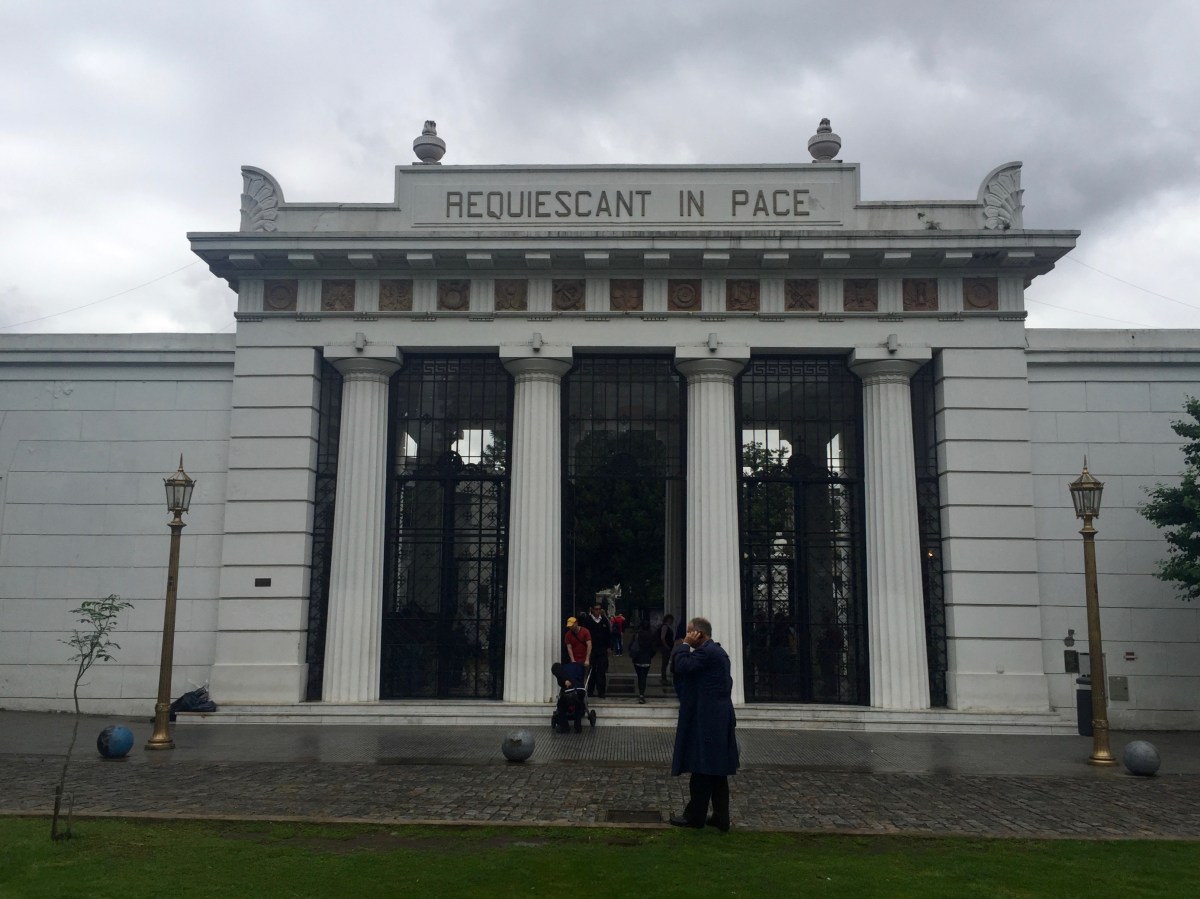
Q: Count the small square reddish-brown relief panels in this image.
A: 13